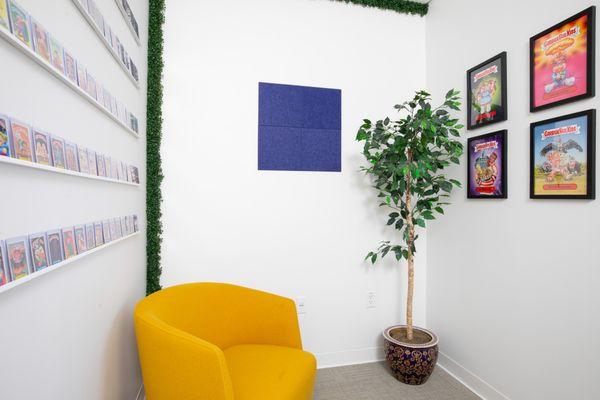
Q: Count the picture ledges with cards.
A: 5